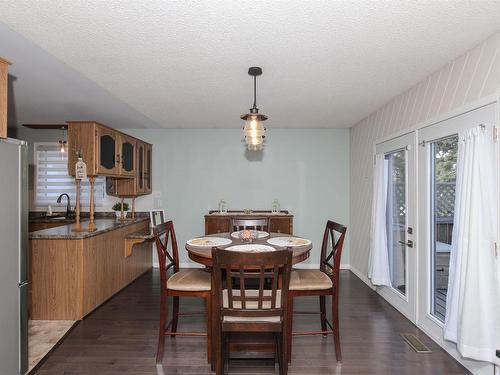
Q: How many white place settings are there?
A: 4